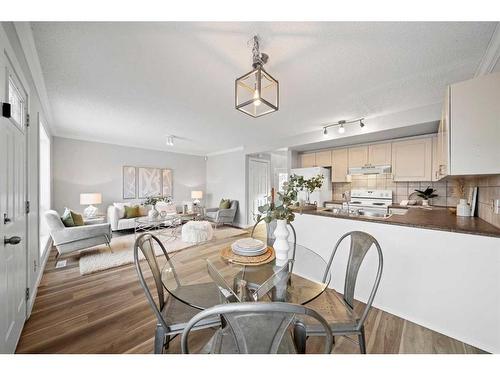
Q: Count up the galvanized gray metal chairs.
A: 4